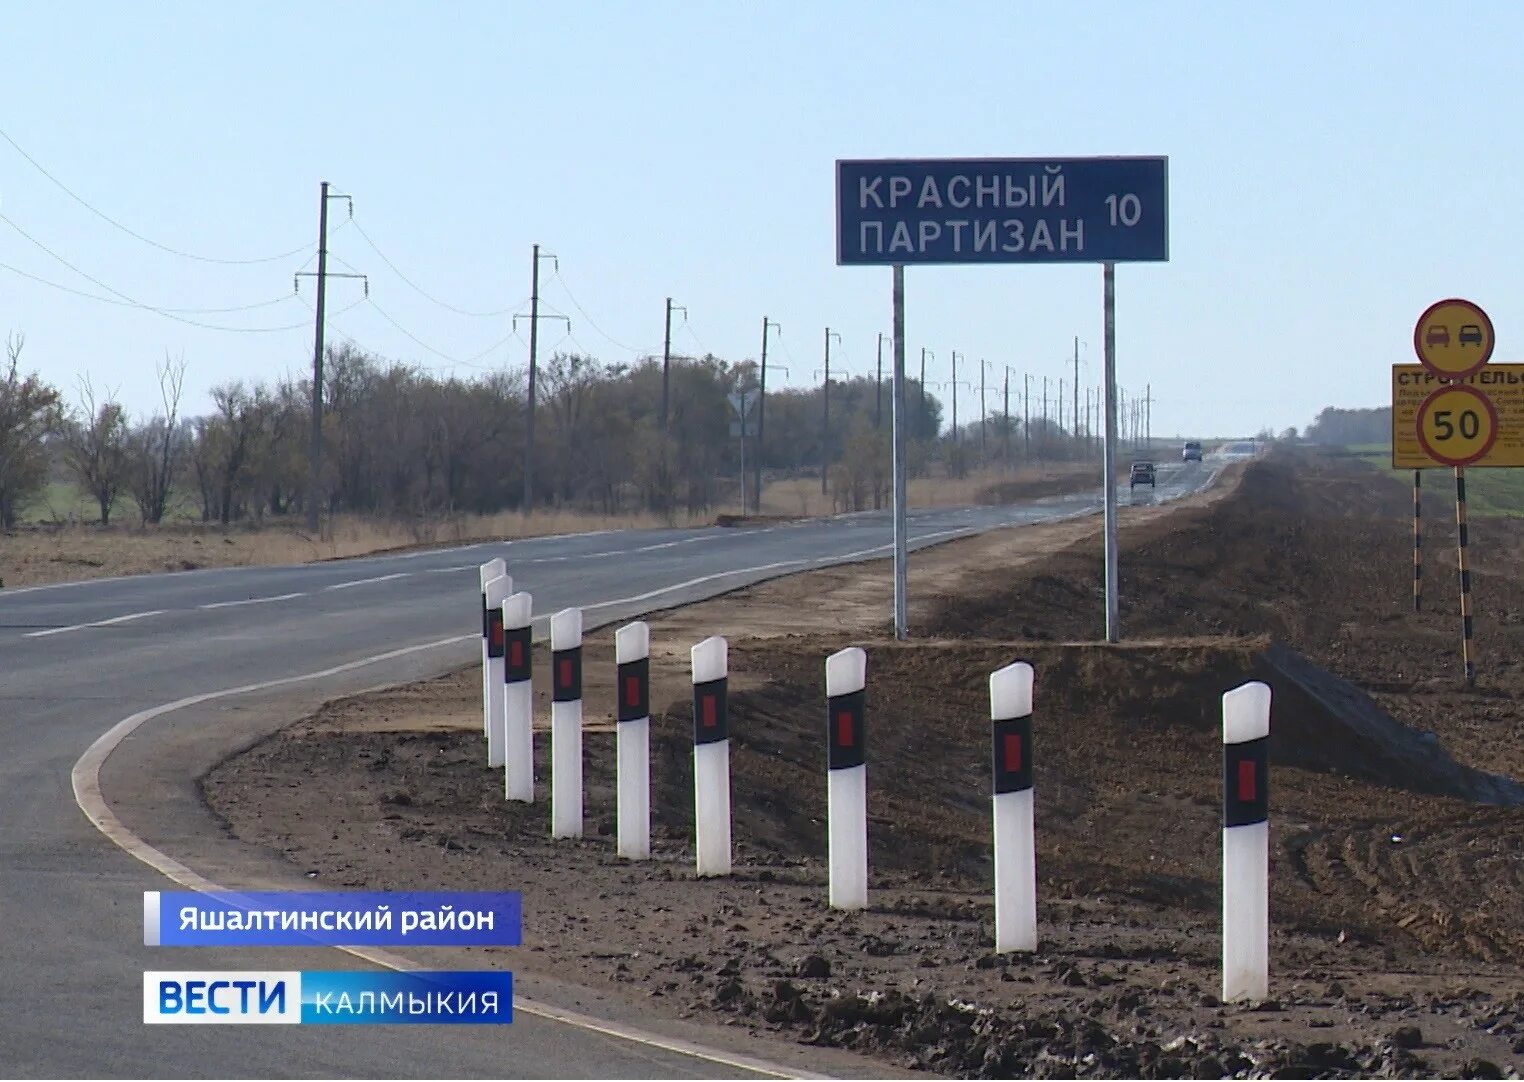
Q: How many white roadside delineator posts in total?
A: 9